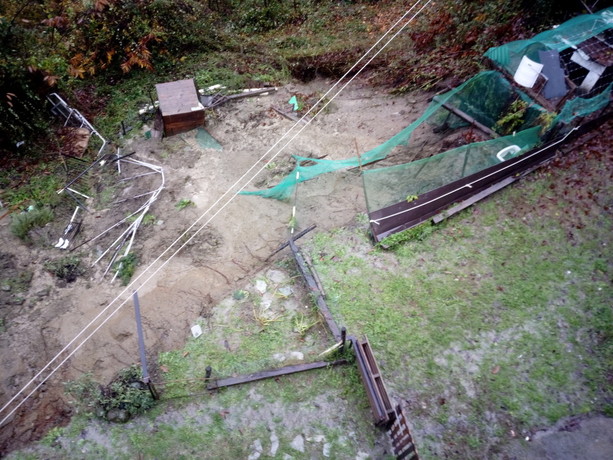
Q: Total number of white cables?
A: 2